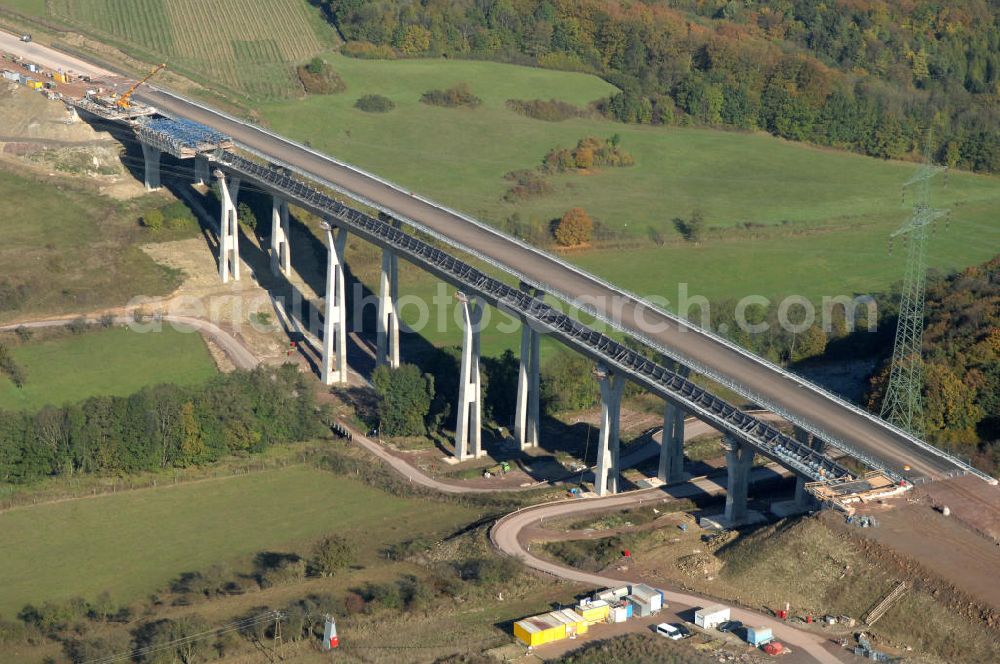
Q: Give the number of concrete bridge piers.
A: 12